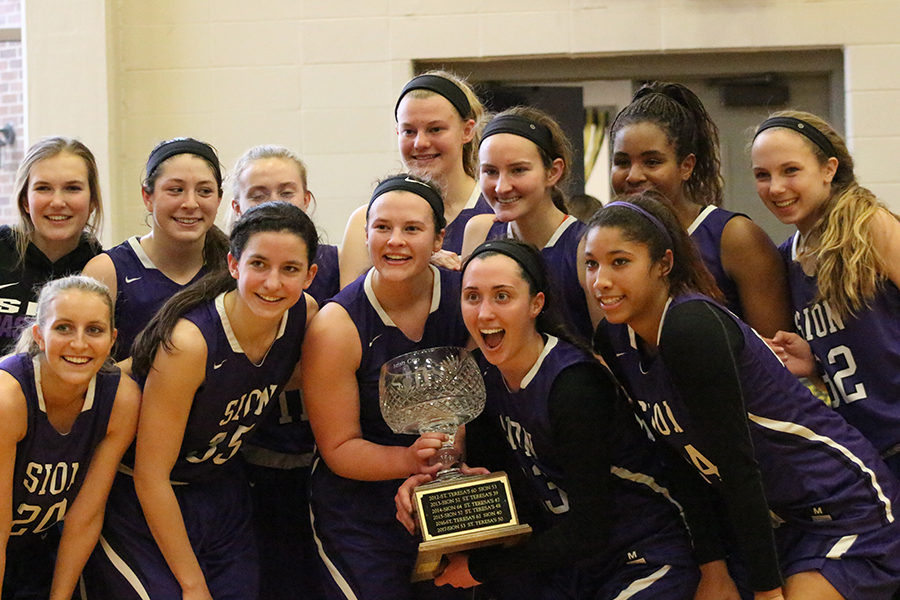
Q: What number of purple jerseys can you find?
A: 11